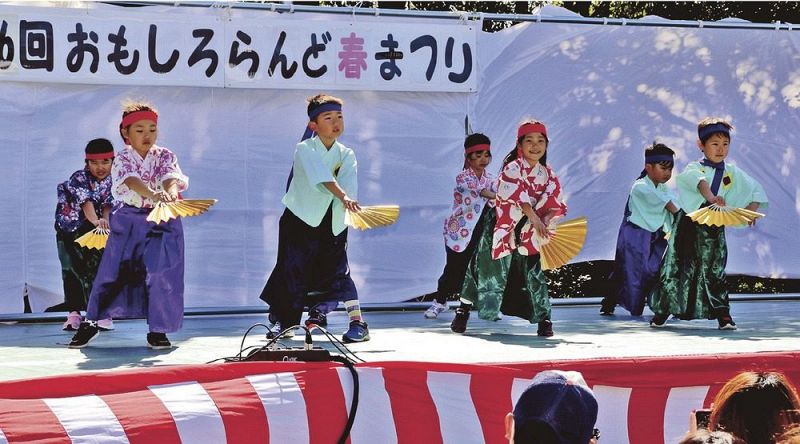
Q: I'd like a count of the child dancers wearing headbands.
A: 7